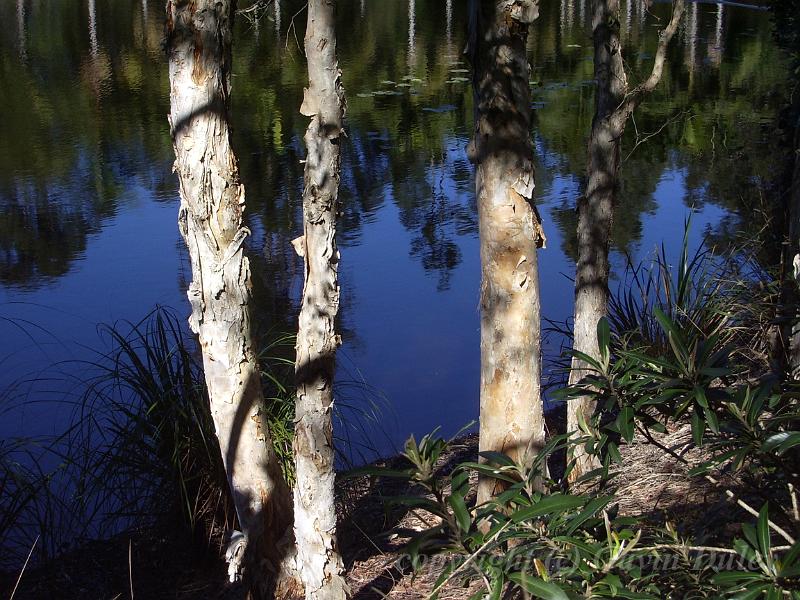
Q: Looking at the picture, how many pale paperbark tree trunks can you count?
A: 4